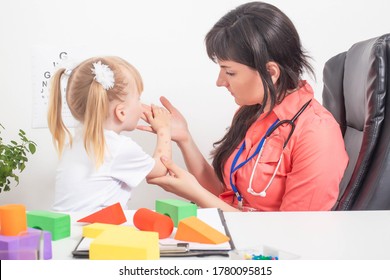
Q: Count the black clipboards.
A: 1